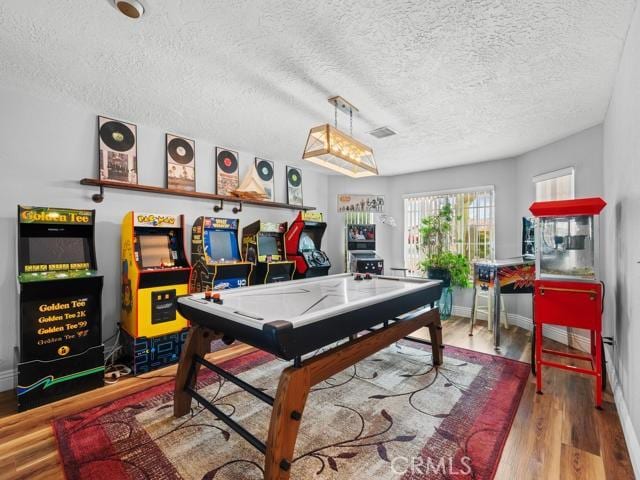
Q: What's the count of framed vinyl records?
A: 5